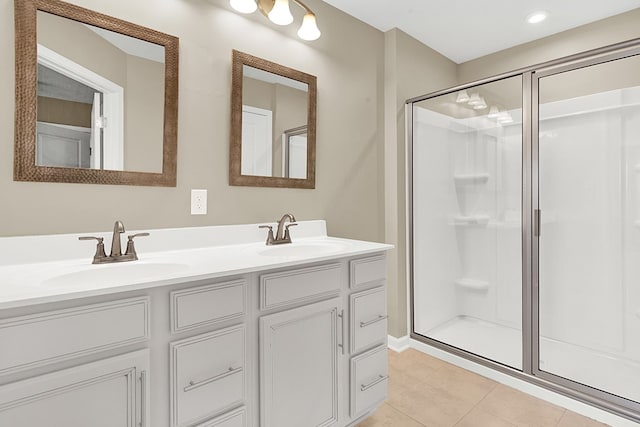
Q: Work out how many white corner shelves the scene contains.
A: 3